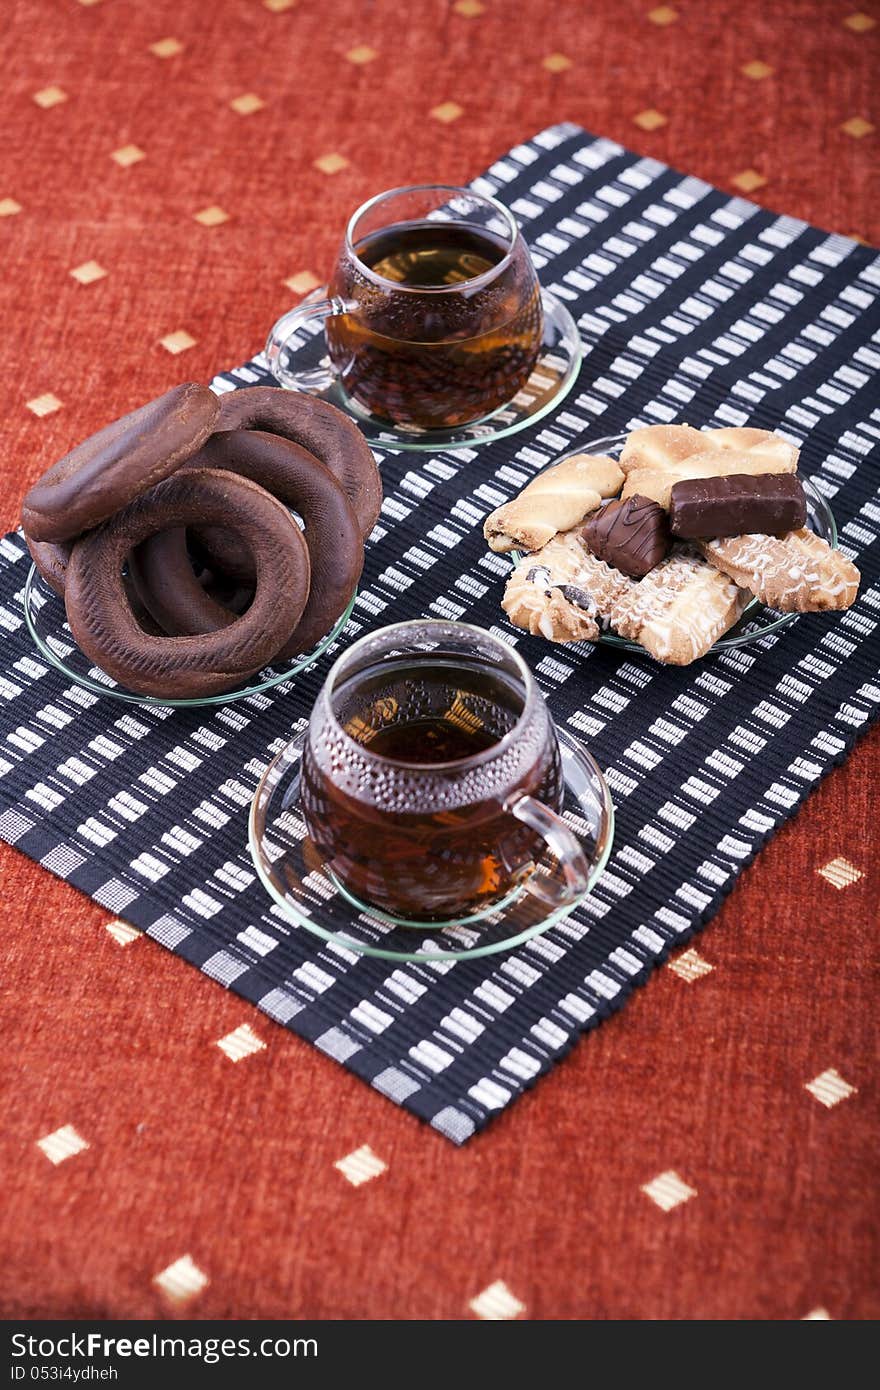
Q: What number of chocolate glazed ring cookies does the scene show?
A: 5